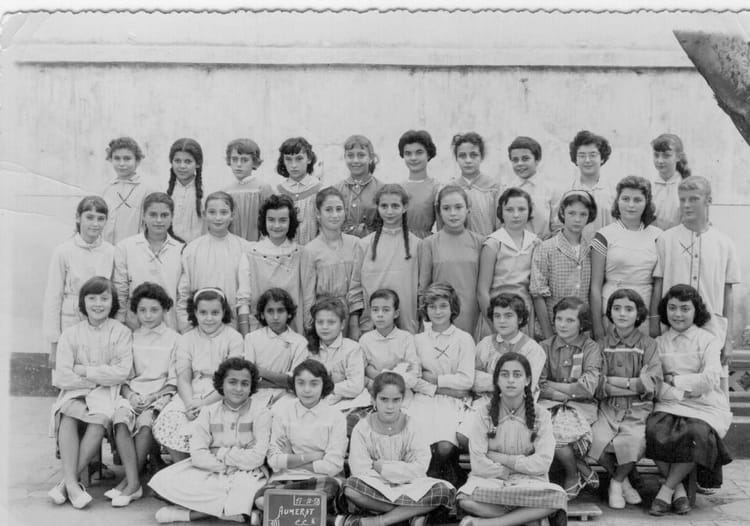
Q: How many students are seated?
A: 15